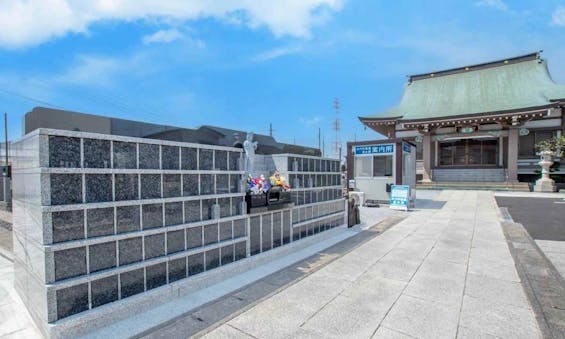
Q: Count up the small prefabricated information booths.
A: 1